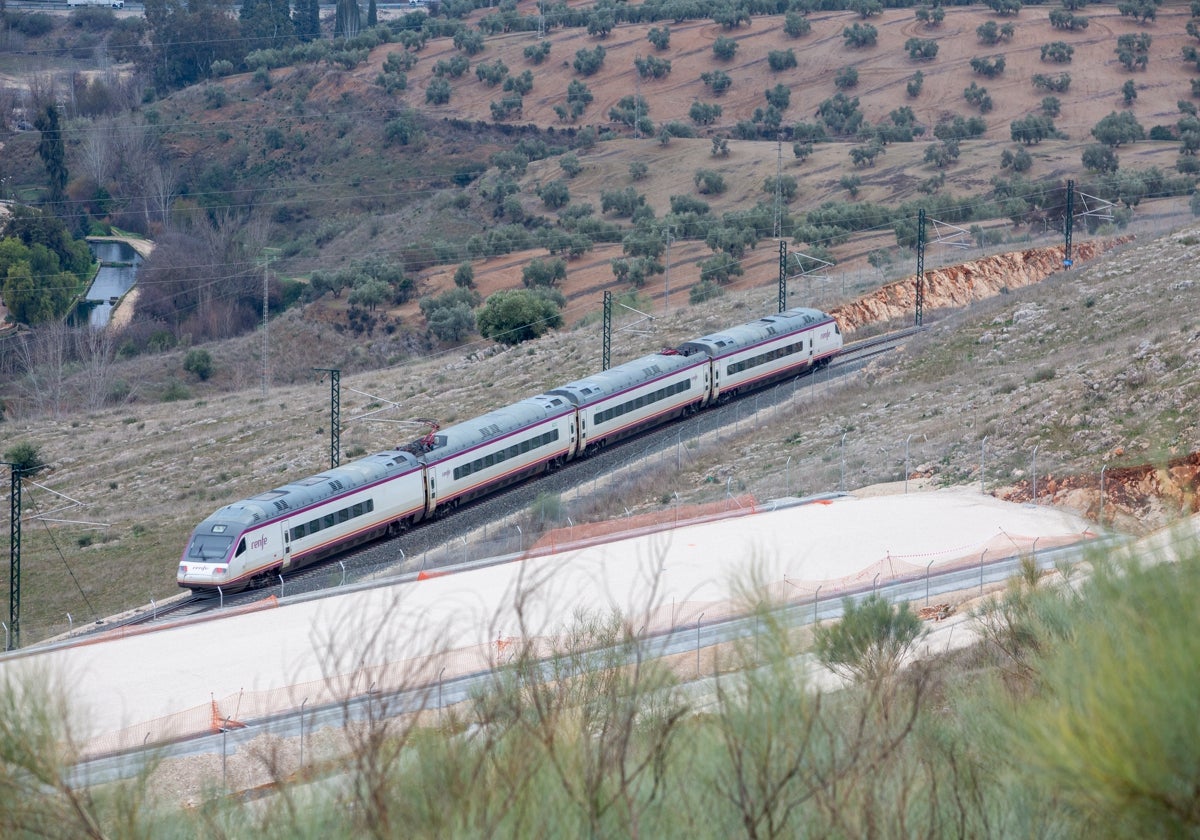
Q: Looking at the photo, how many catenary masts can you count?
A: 6